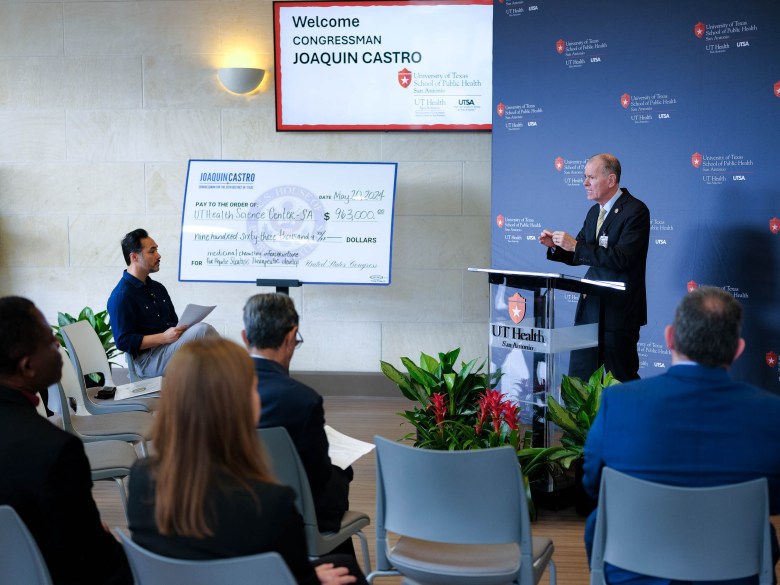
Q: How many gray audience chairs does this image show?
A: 9